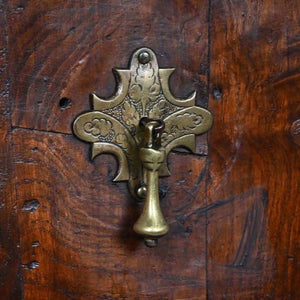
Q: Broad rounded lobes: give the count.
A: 4